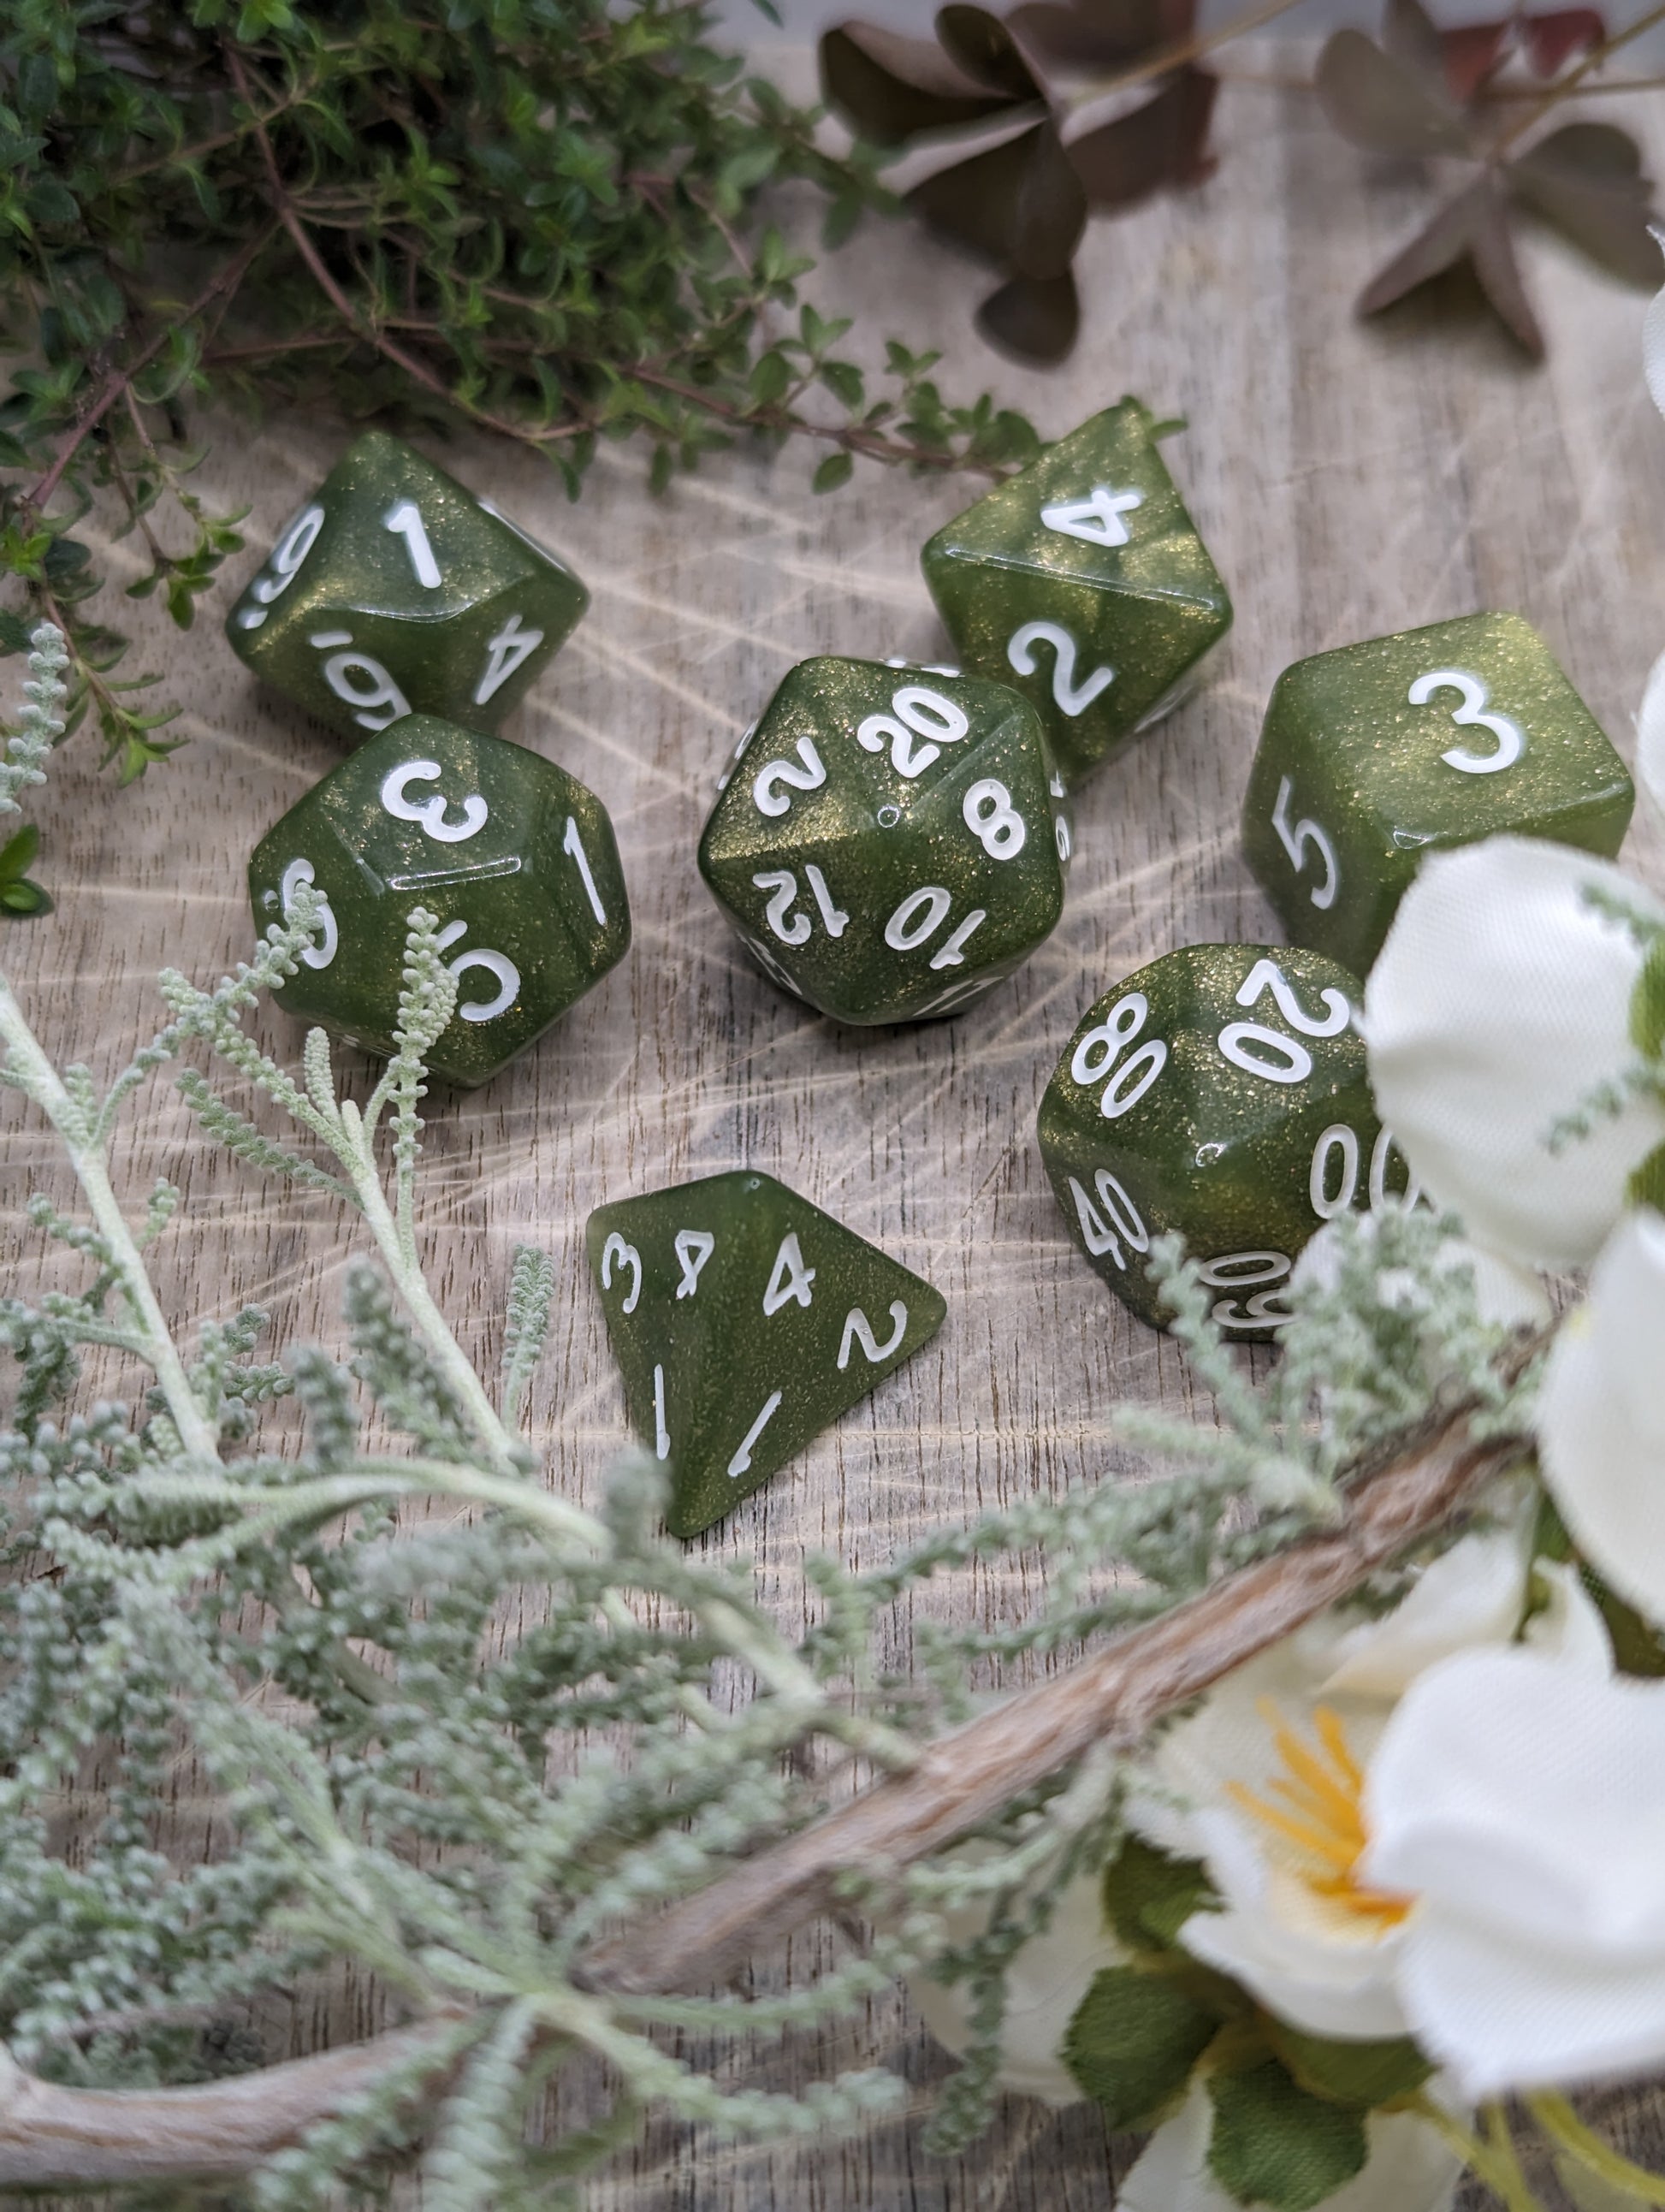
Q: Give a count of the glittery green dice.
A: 7